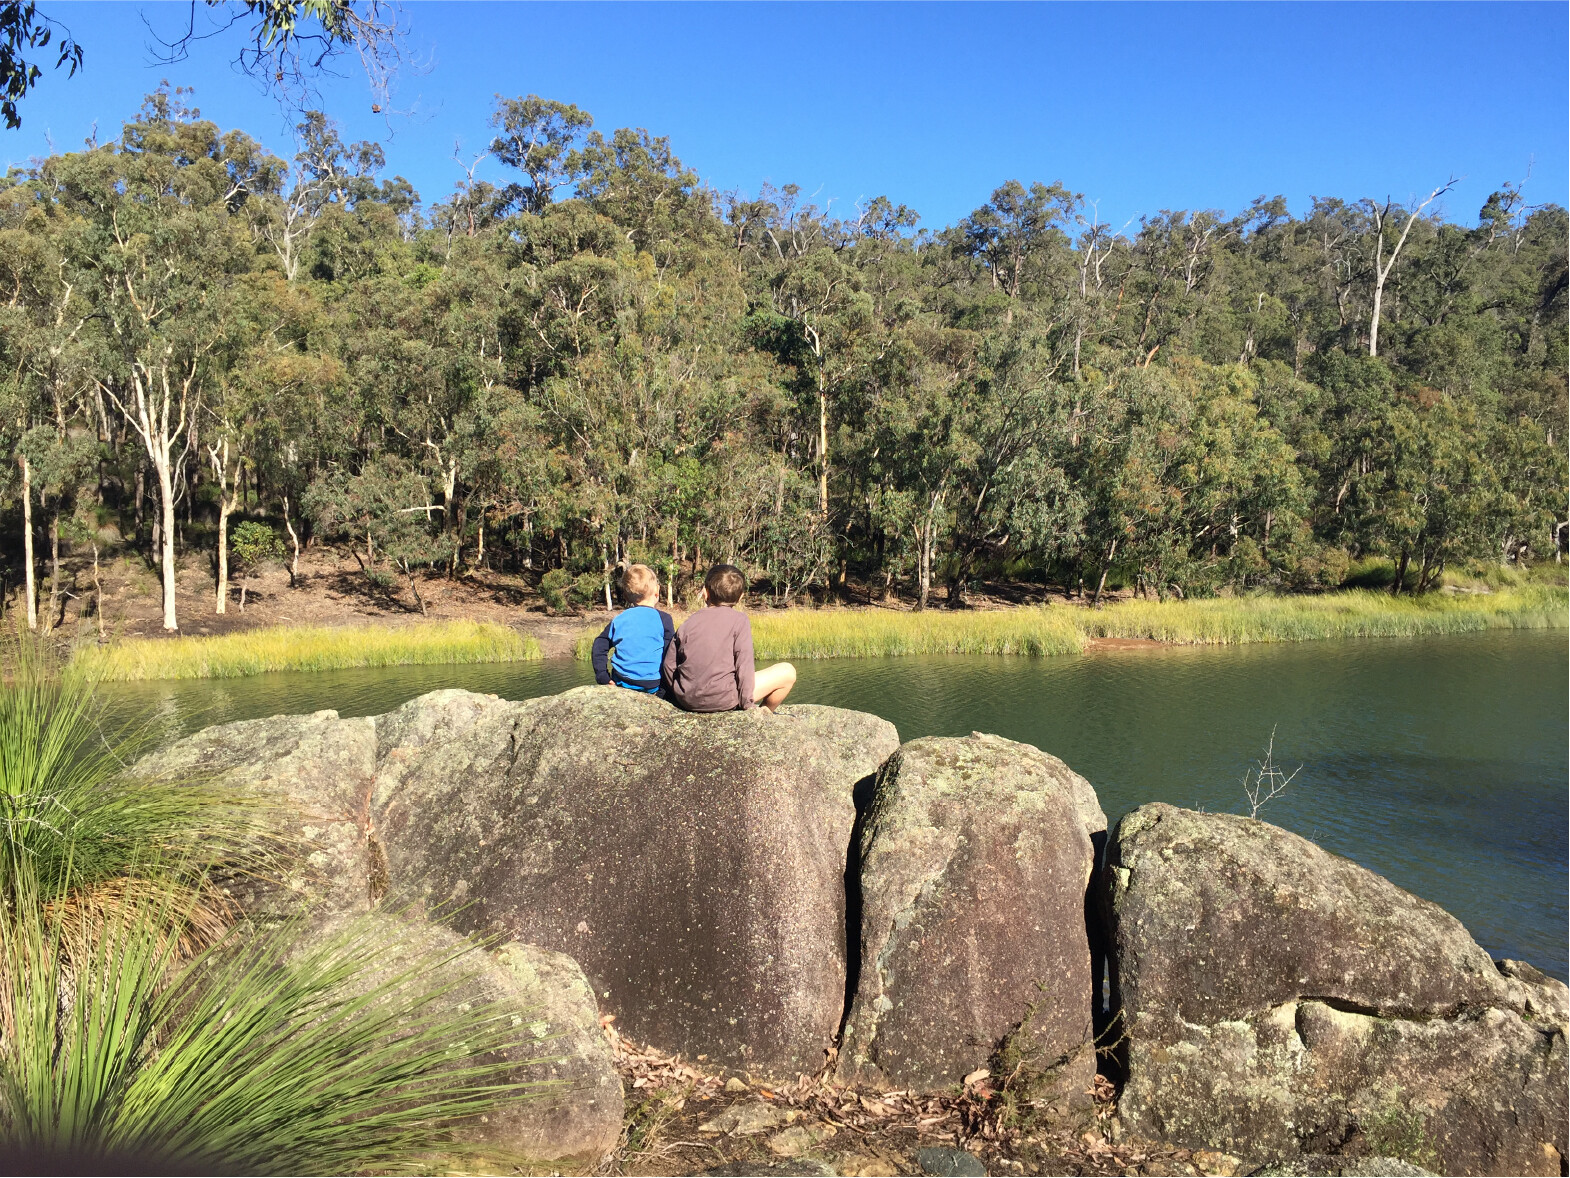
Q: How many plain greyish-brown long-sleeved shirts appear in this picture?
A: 1